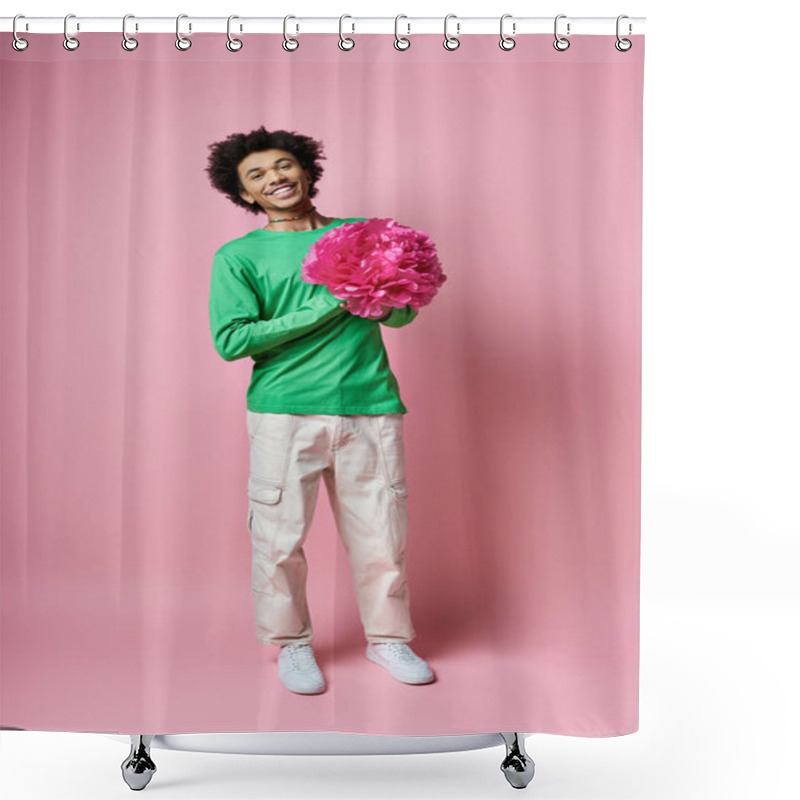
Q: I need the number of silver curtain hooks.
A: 12